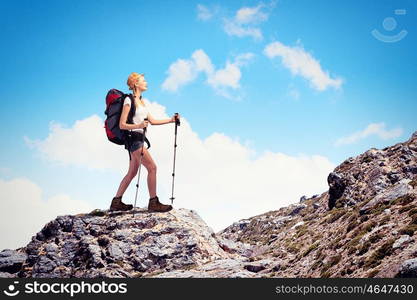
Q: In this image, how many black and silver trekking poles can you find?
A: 2